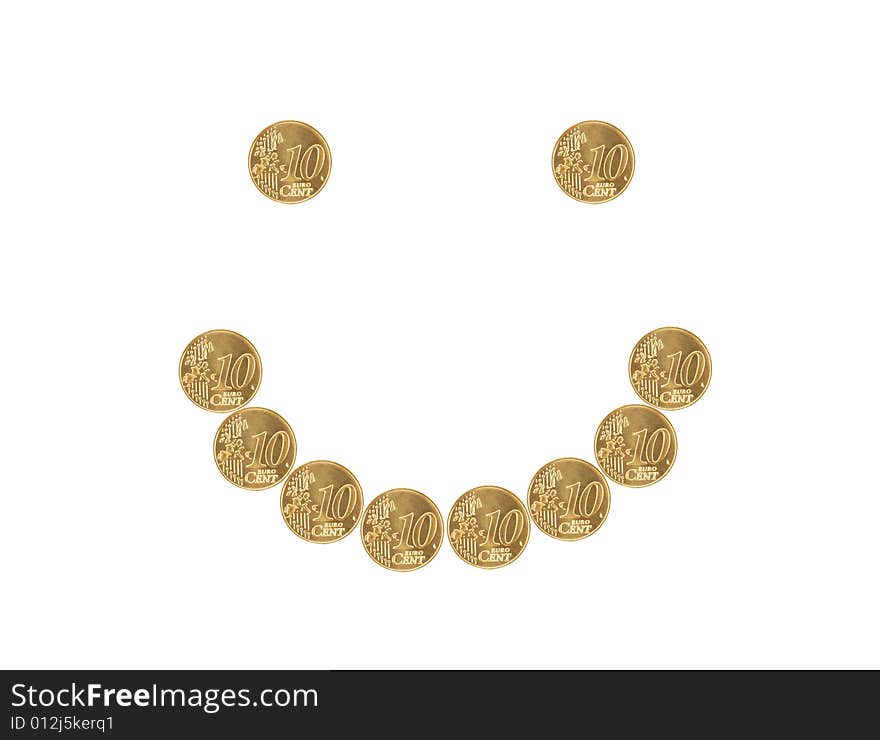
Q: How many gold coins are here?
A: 10